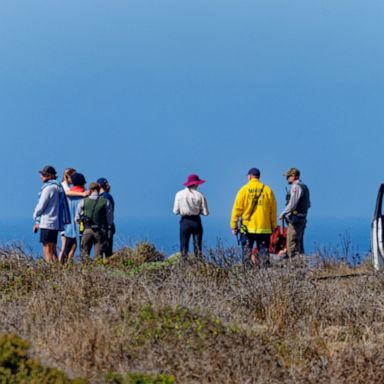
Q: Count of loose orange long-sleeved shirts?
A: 0